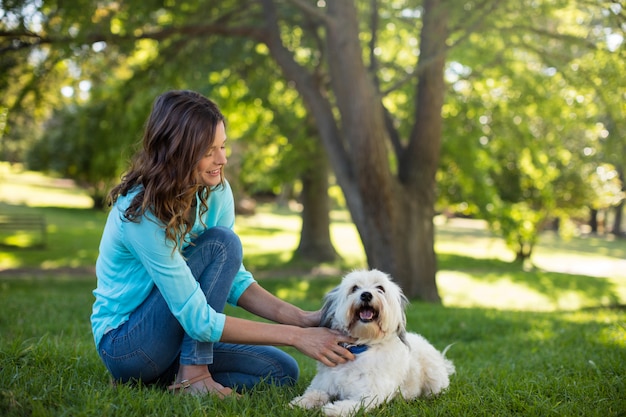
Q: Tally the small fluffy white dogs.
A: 1